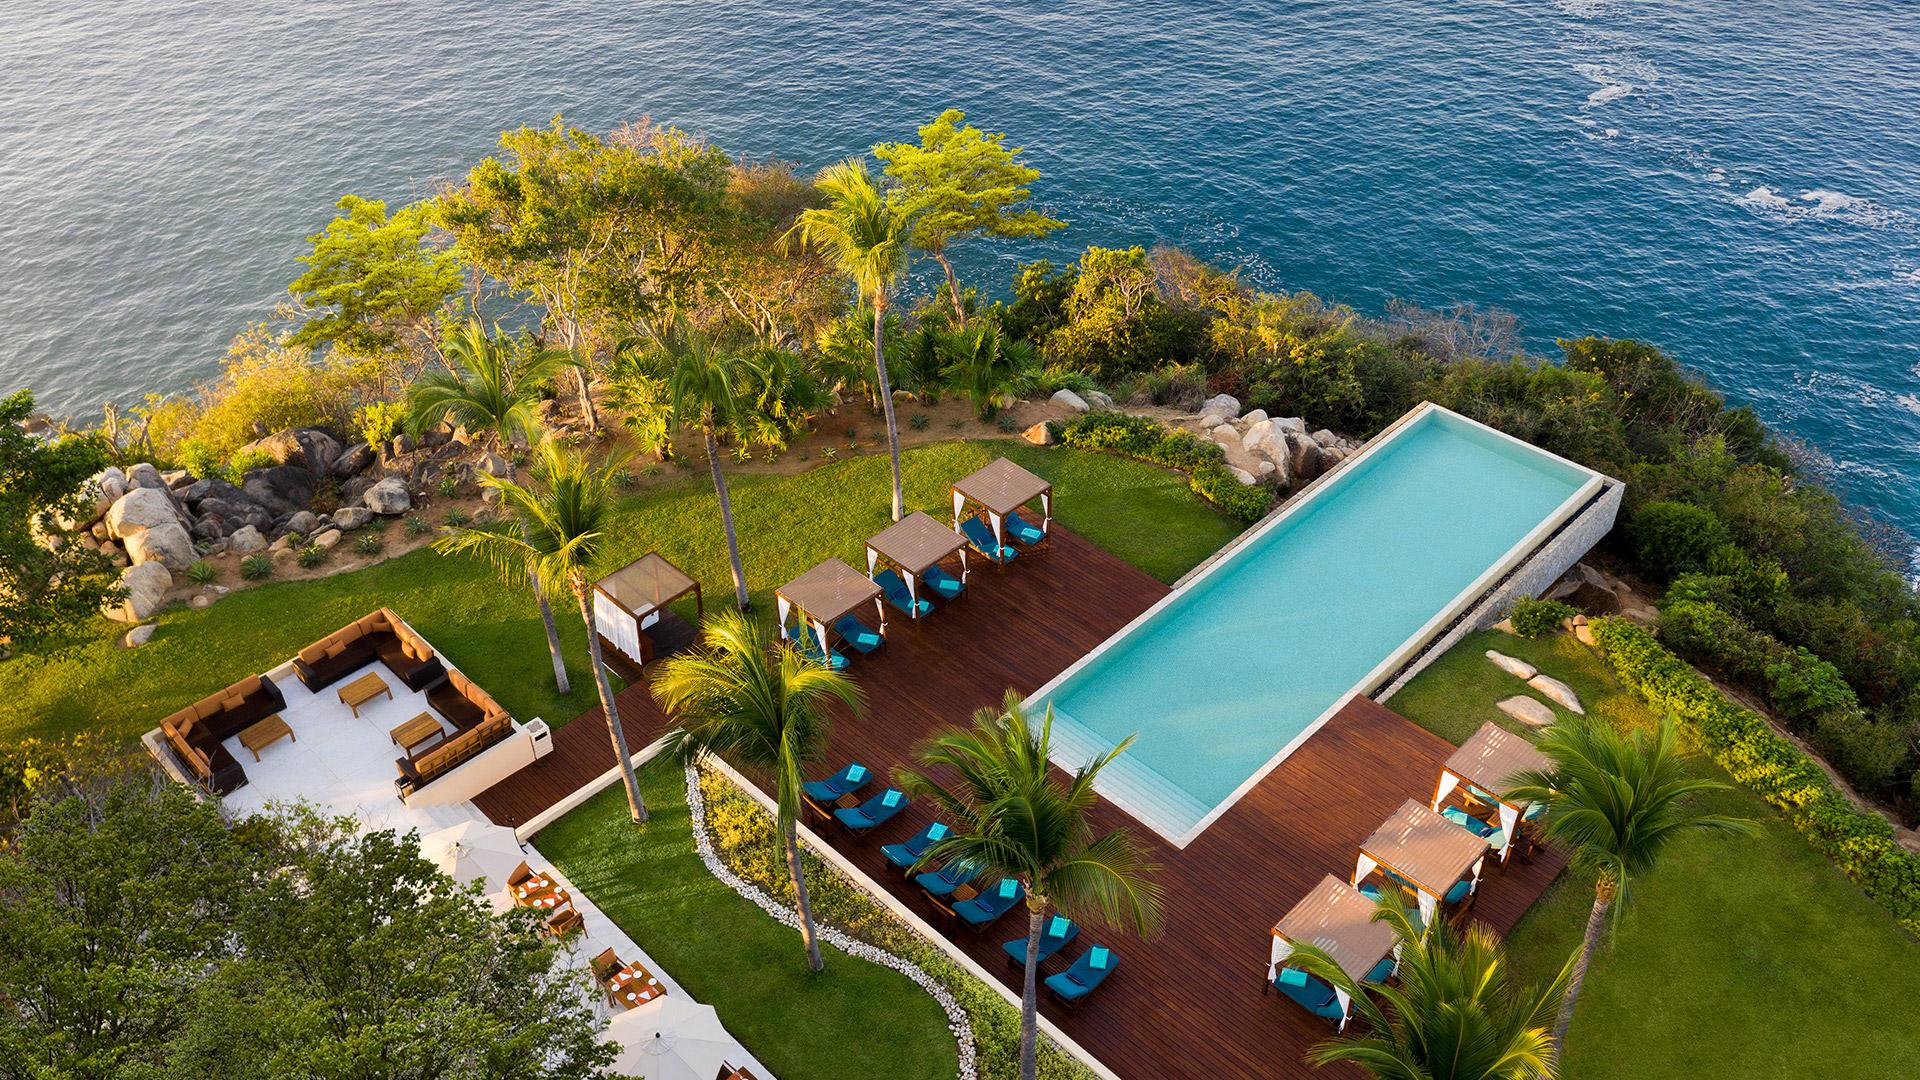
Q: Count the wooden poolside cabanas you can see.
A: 7